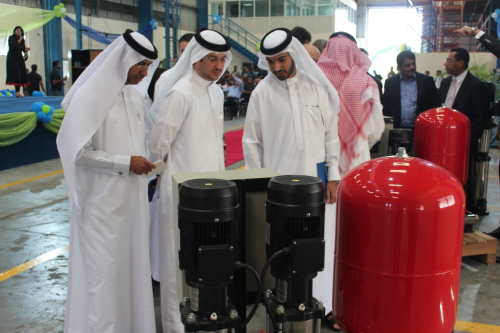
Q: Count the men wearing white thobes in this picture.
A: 4